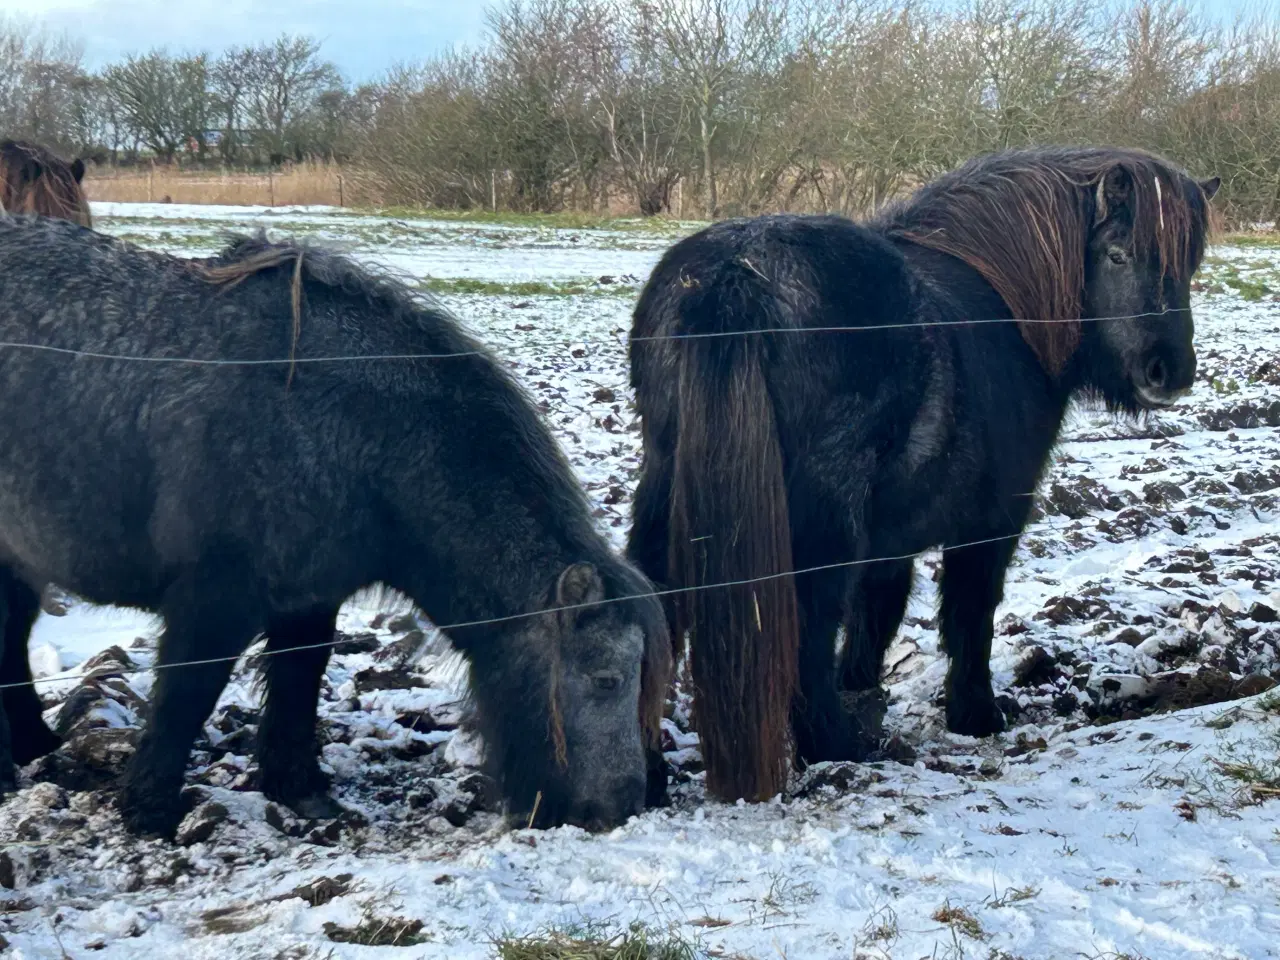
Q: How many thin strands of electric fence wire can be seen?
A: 2